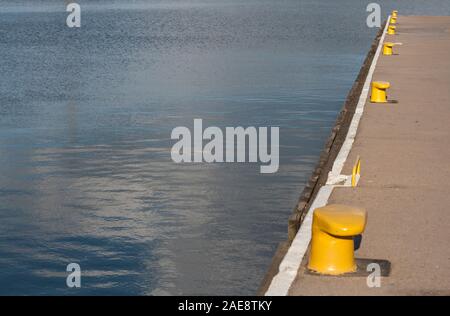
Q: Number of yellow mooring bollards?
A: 6